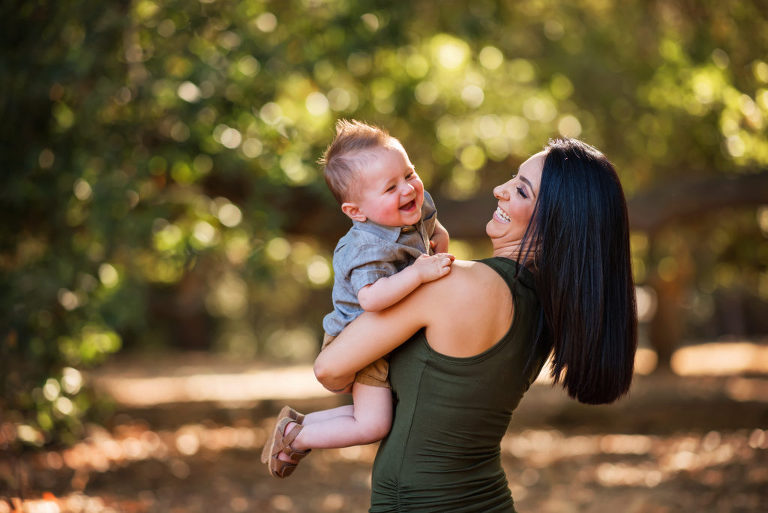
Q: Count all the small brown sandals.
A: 2